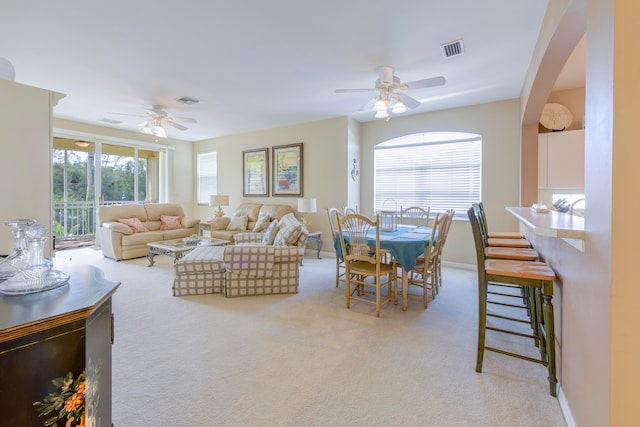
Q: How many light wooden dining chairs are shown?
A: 6